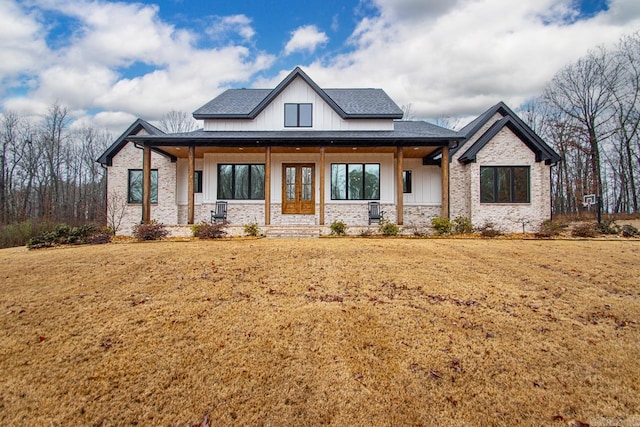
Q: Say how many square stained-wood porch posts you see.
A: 6